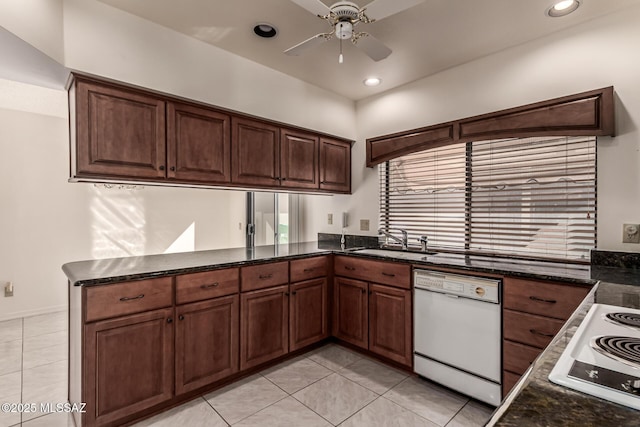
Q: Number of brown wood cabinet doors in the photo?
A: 11